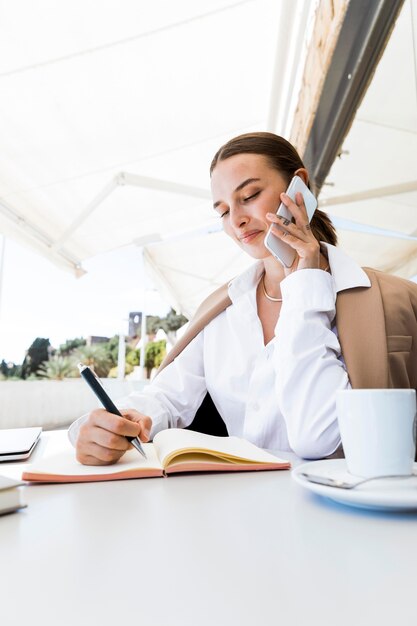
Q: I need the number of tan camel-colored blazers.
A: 1